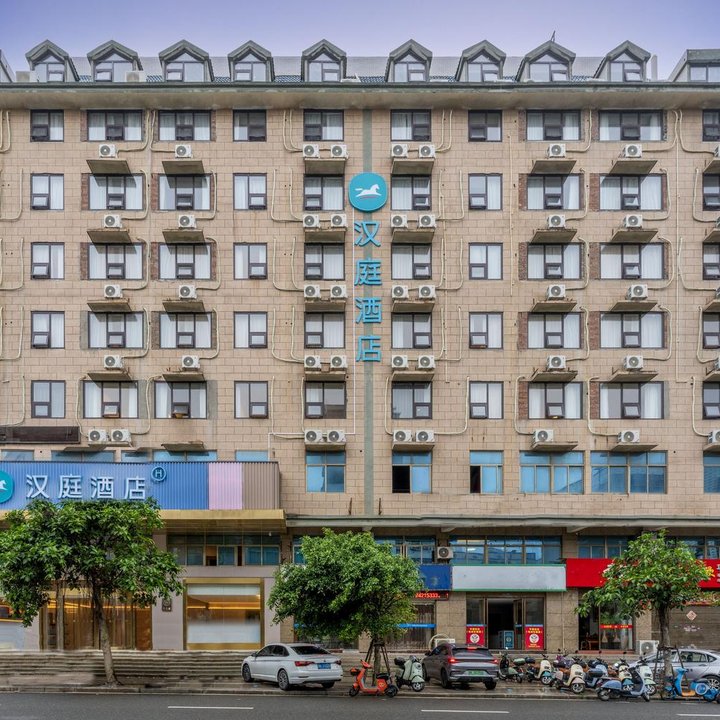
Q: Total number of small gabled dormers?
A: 9